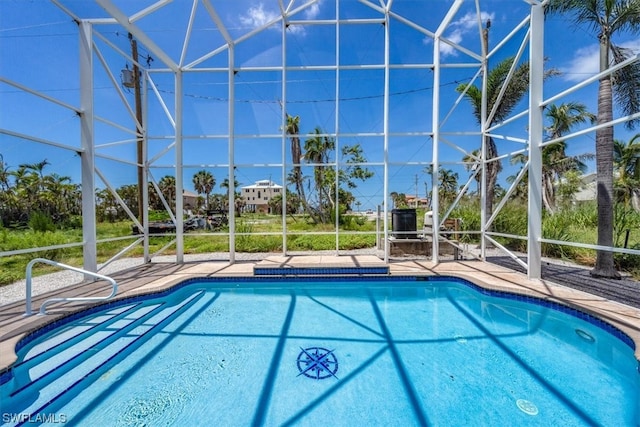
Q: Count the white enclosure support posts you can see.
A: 10